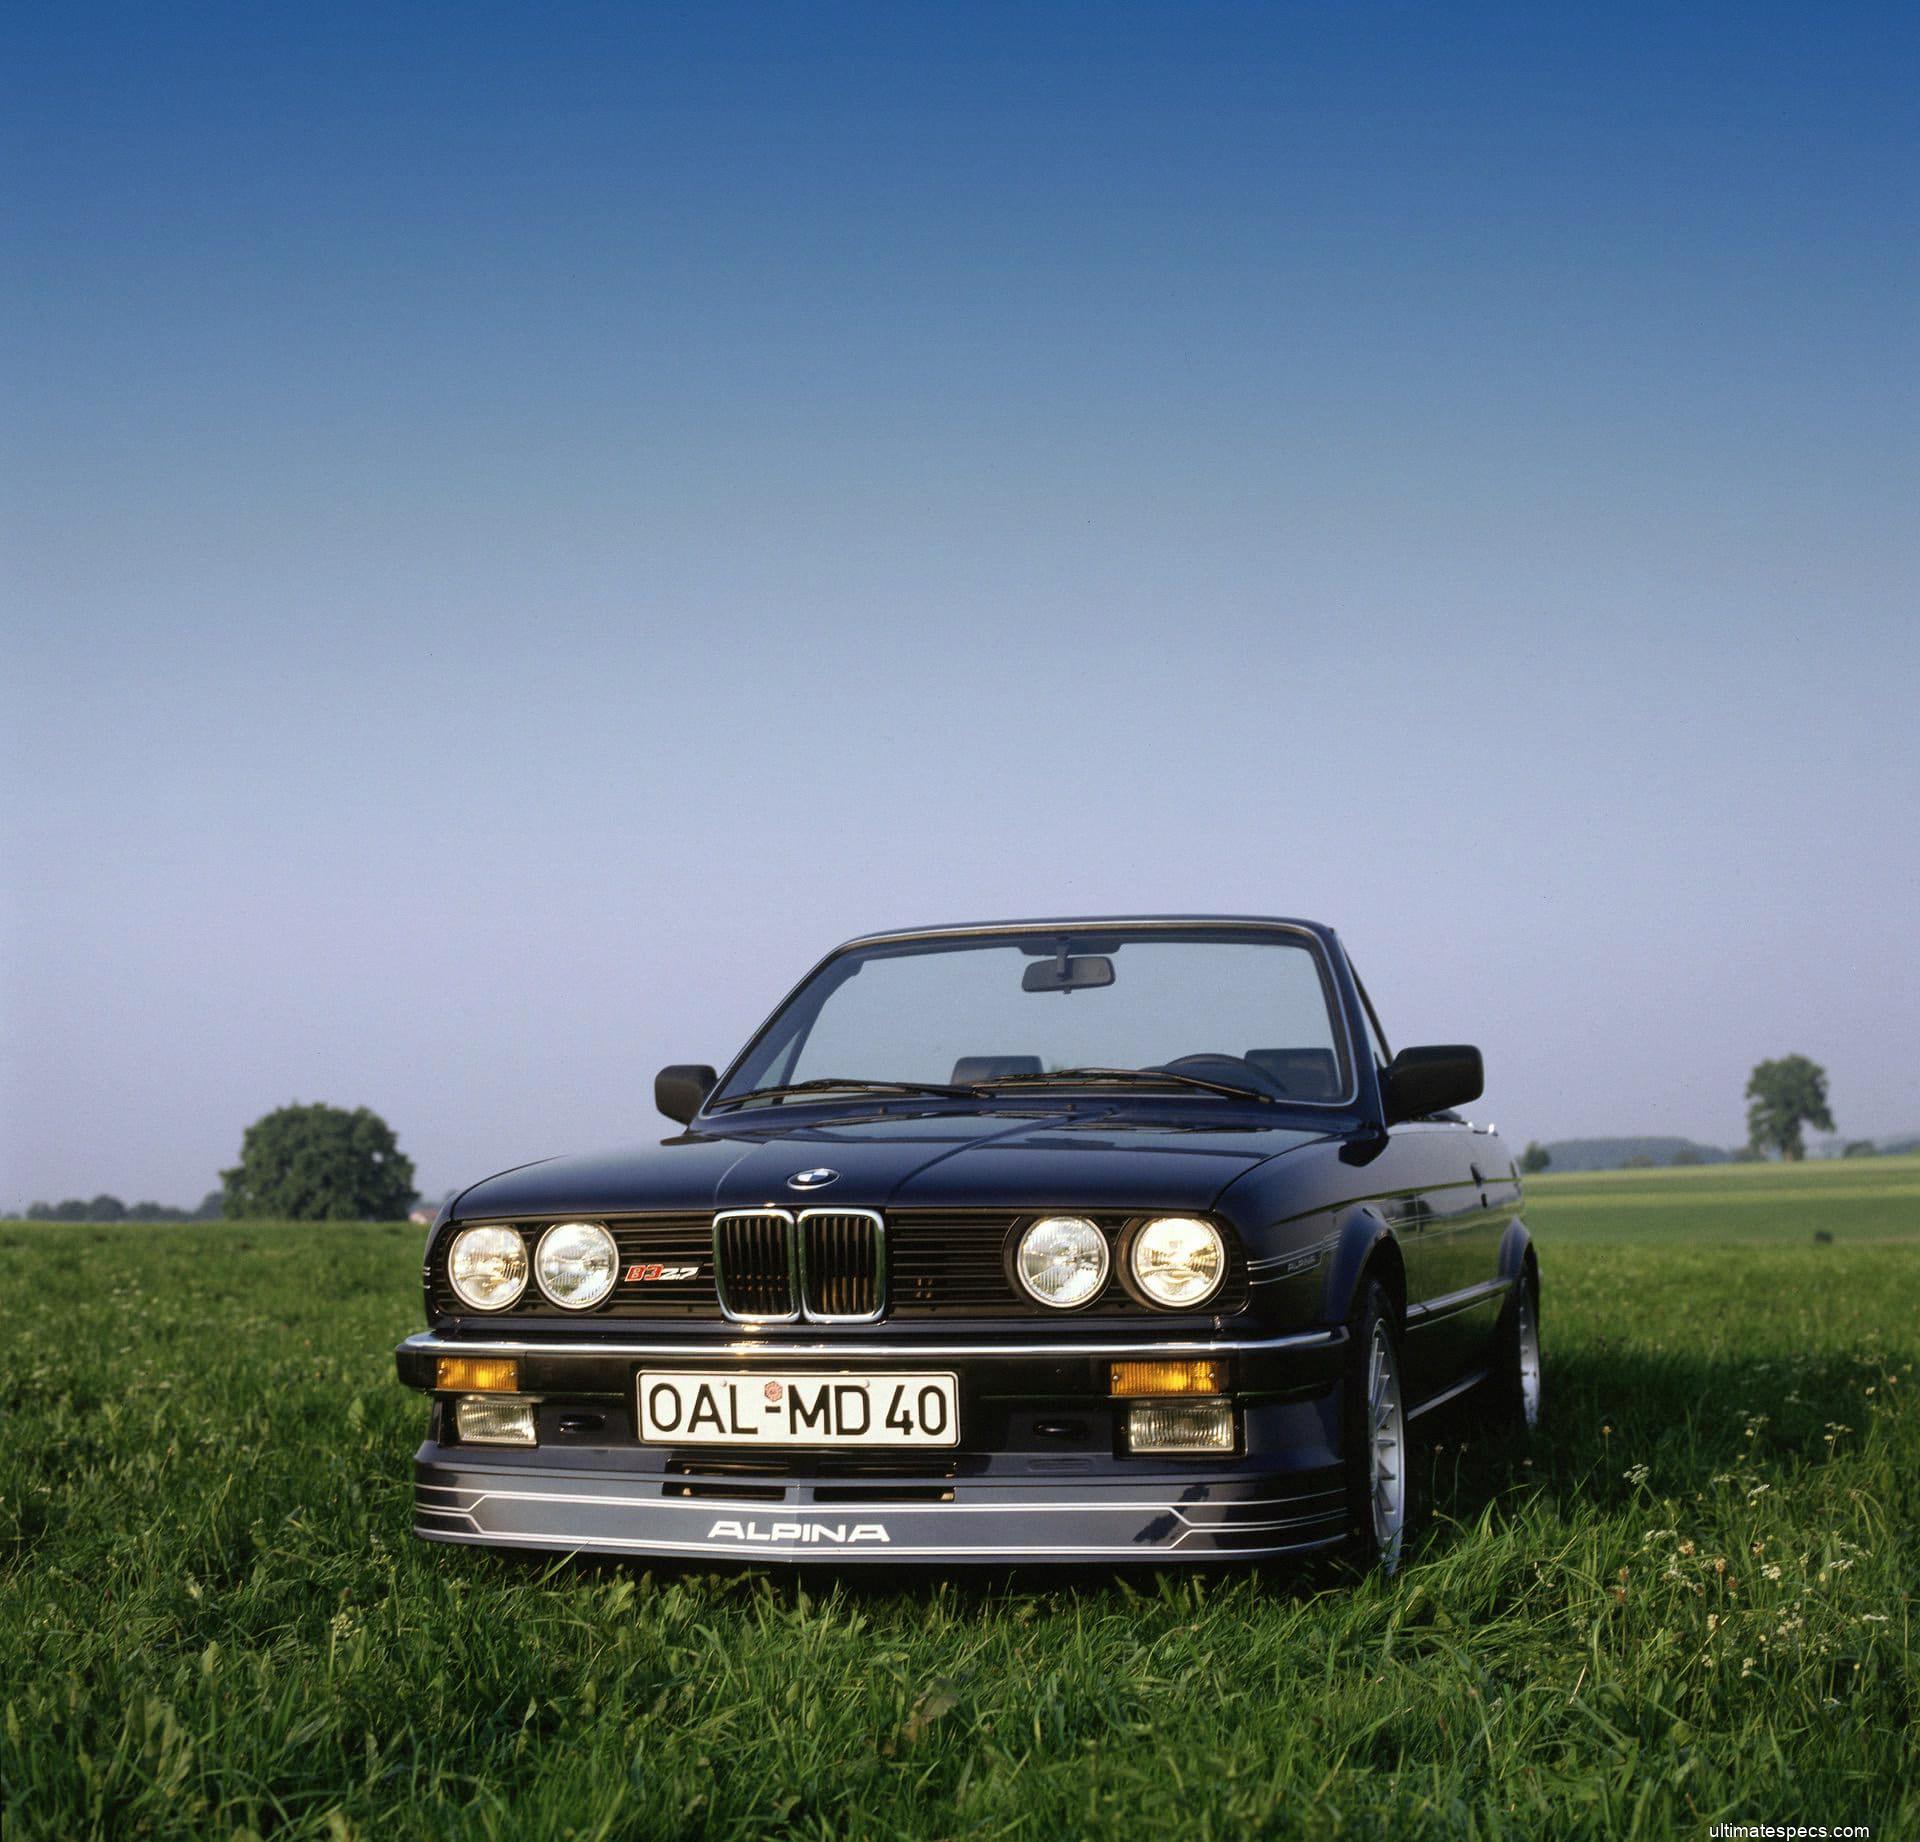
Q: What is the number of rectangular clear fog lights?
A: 2